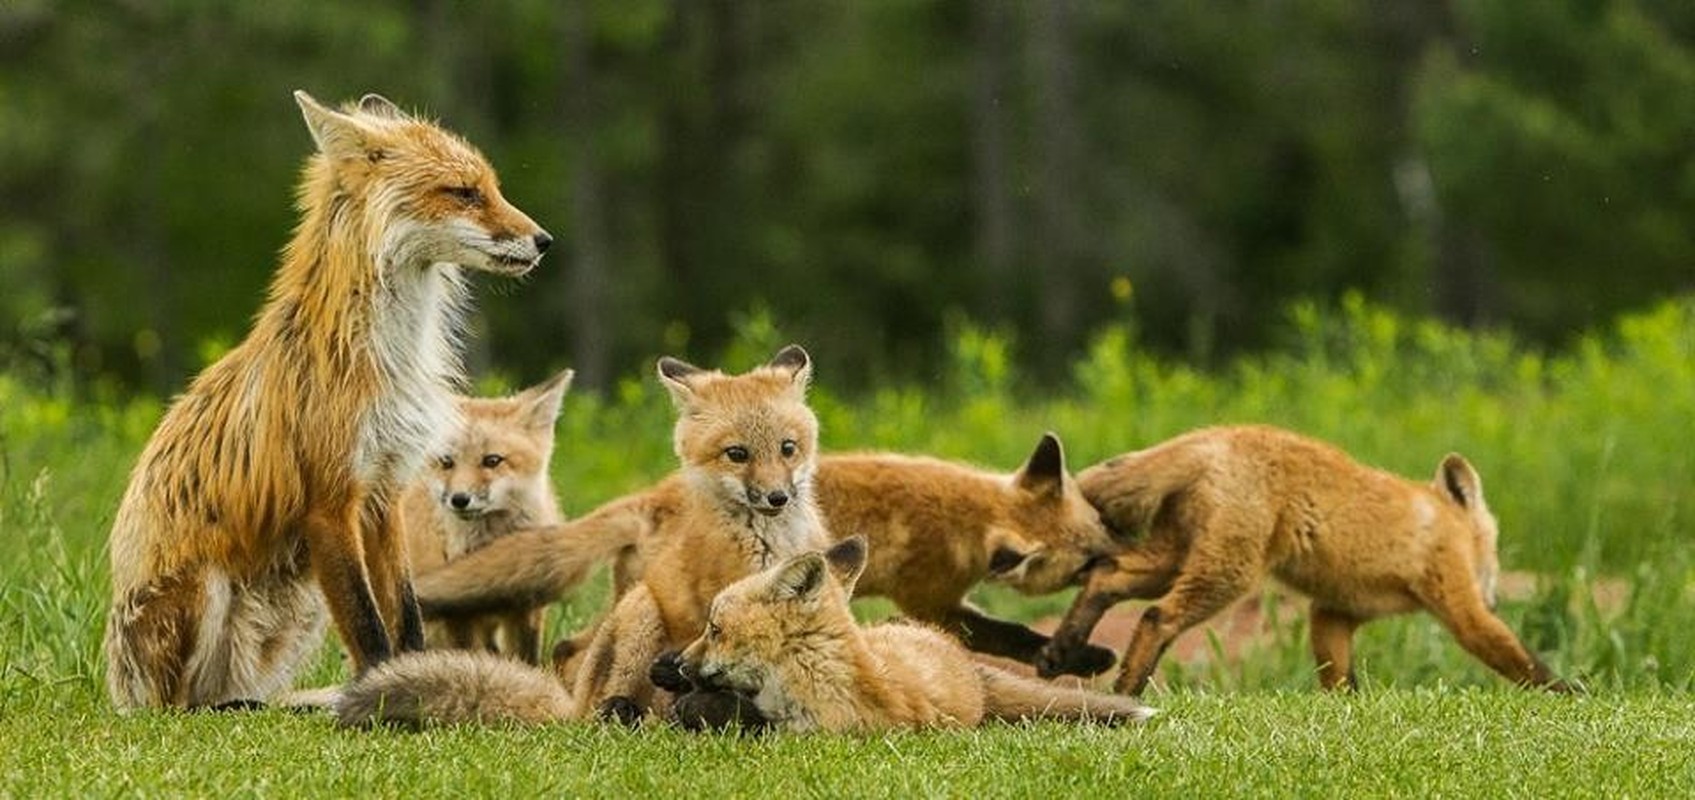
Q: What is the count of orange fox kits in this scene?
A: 5